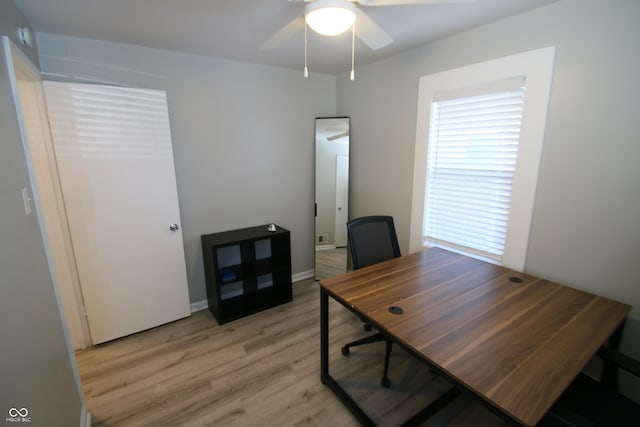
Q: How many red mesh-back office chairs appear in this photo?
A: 0